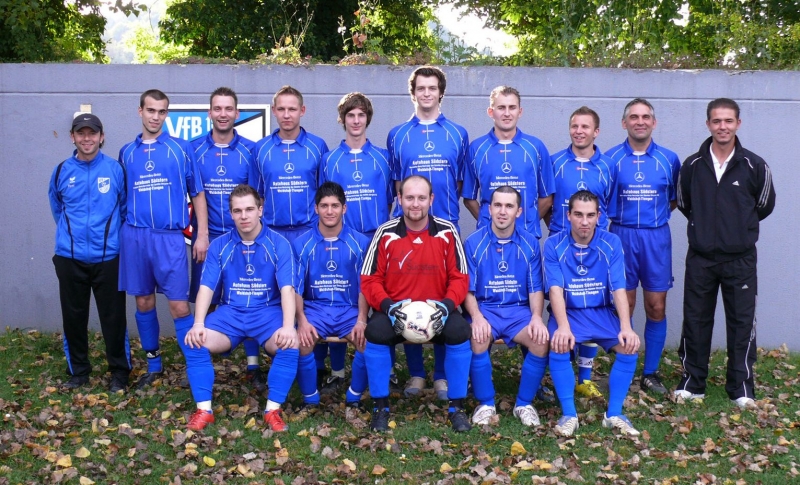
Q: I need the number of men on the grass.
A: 15